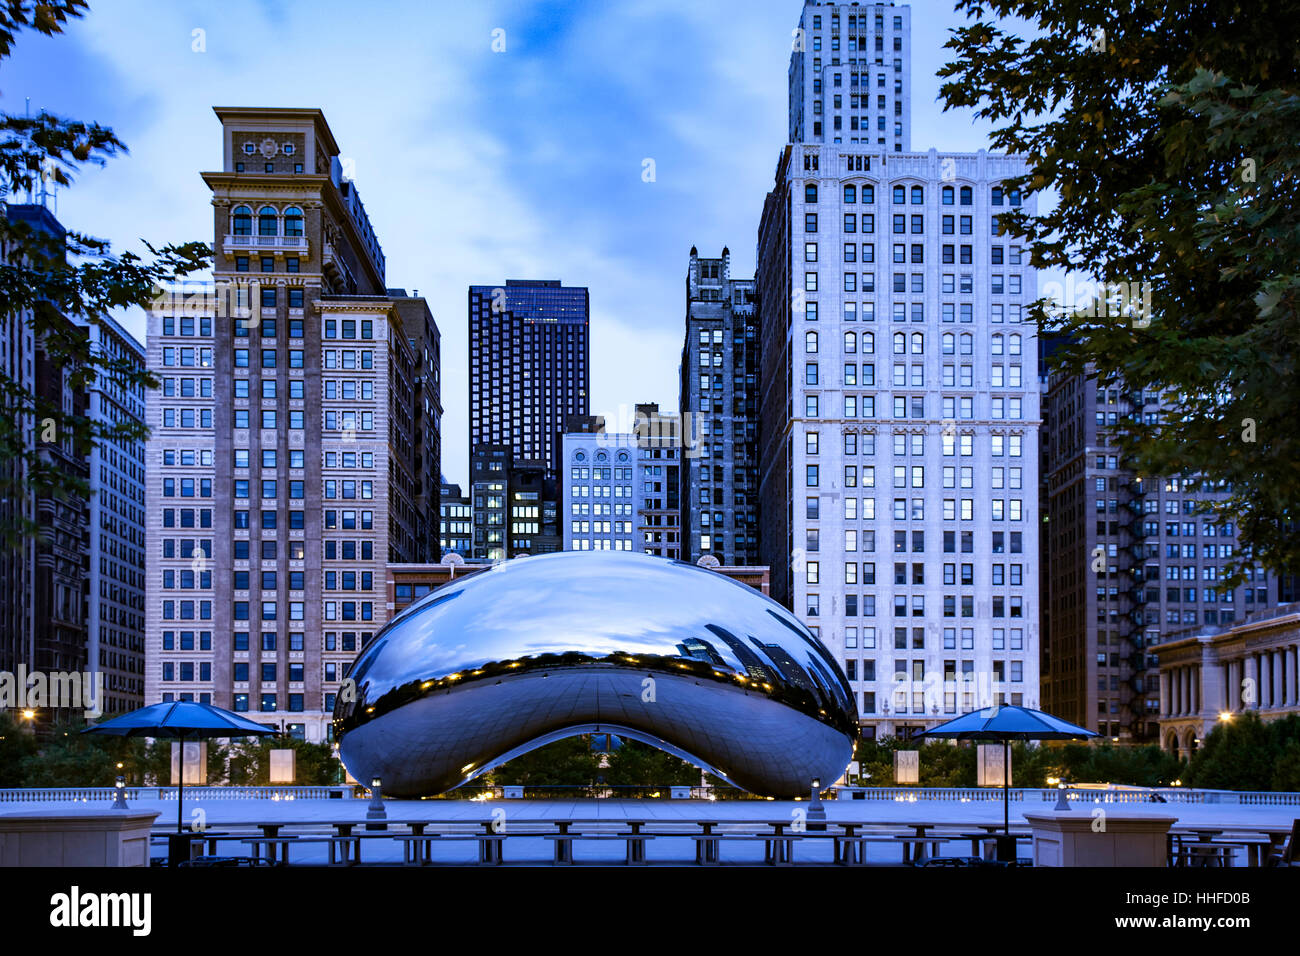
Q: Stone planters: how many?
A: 2